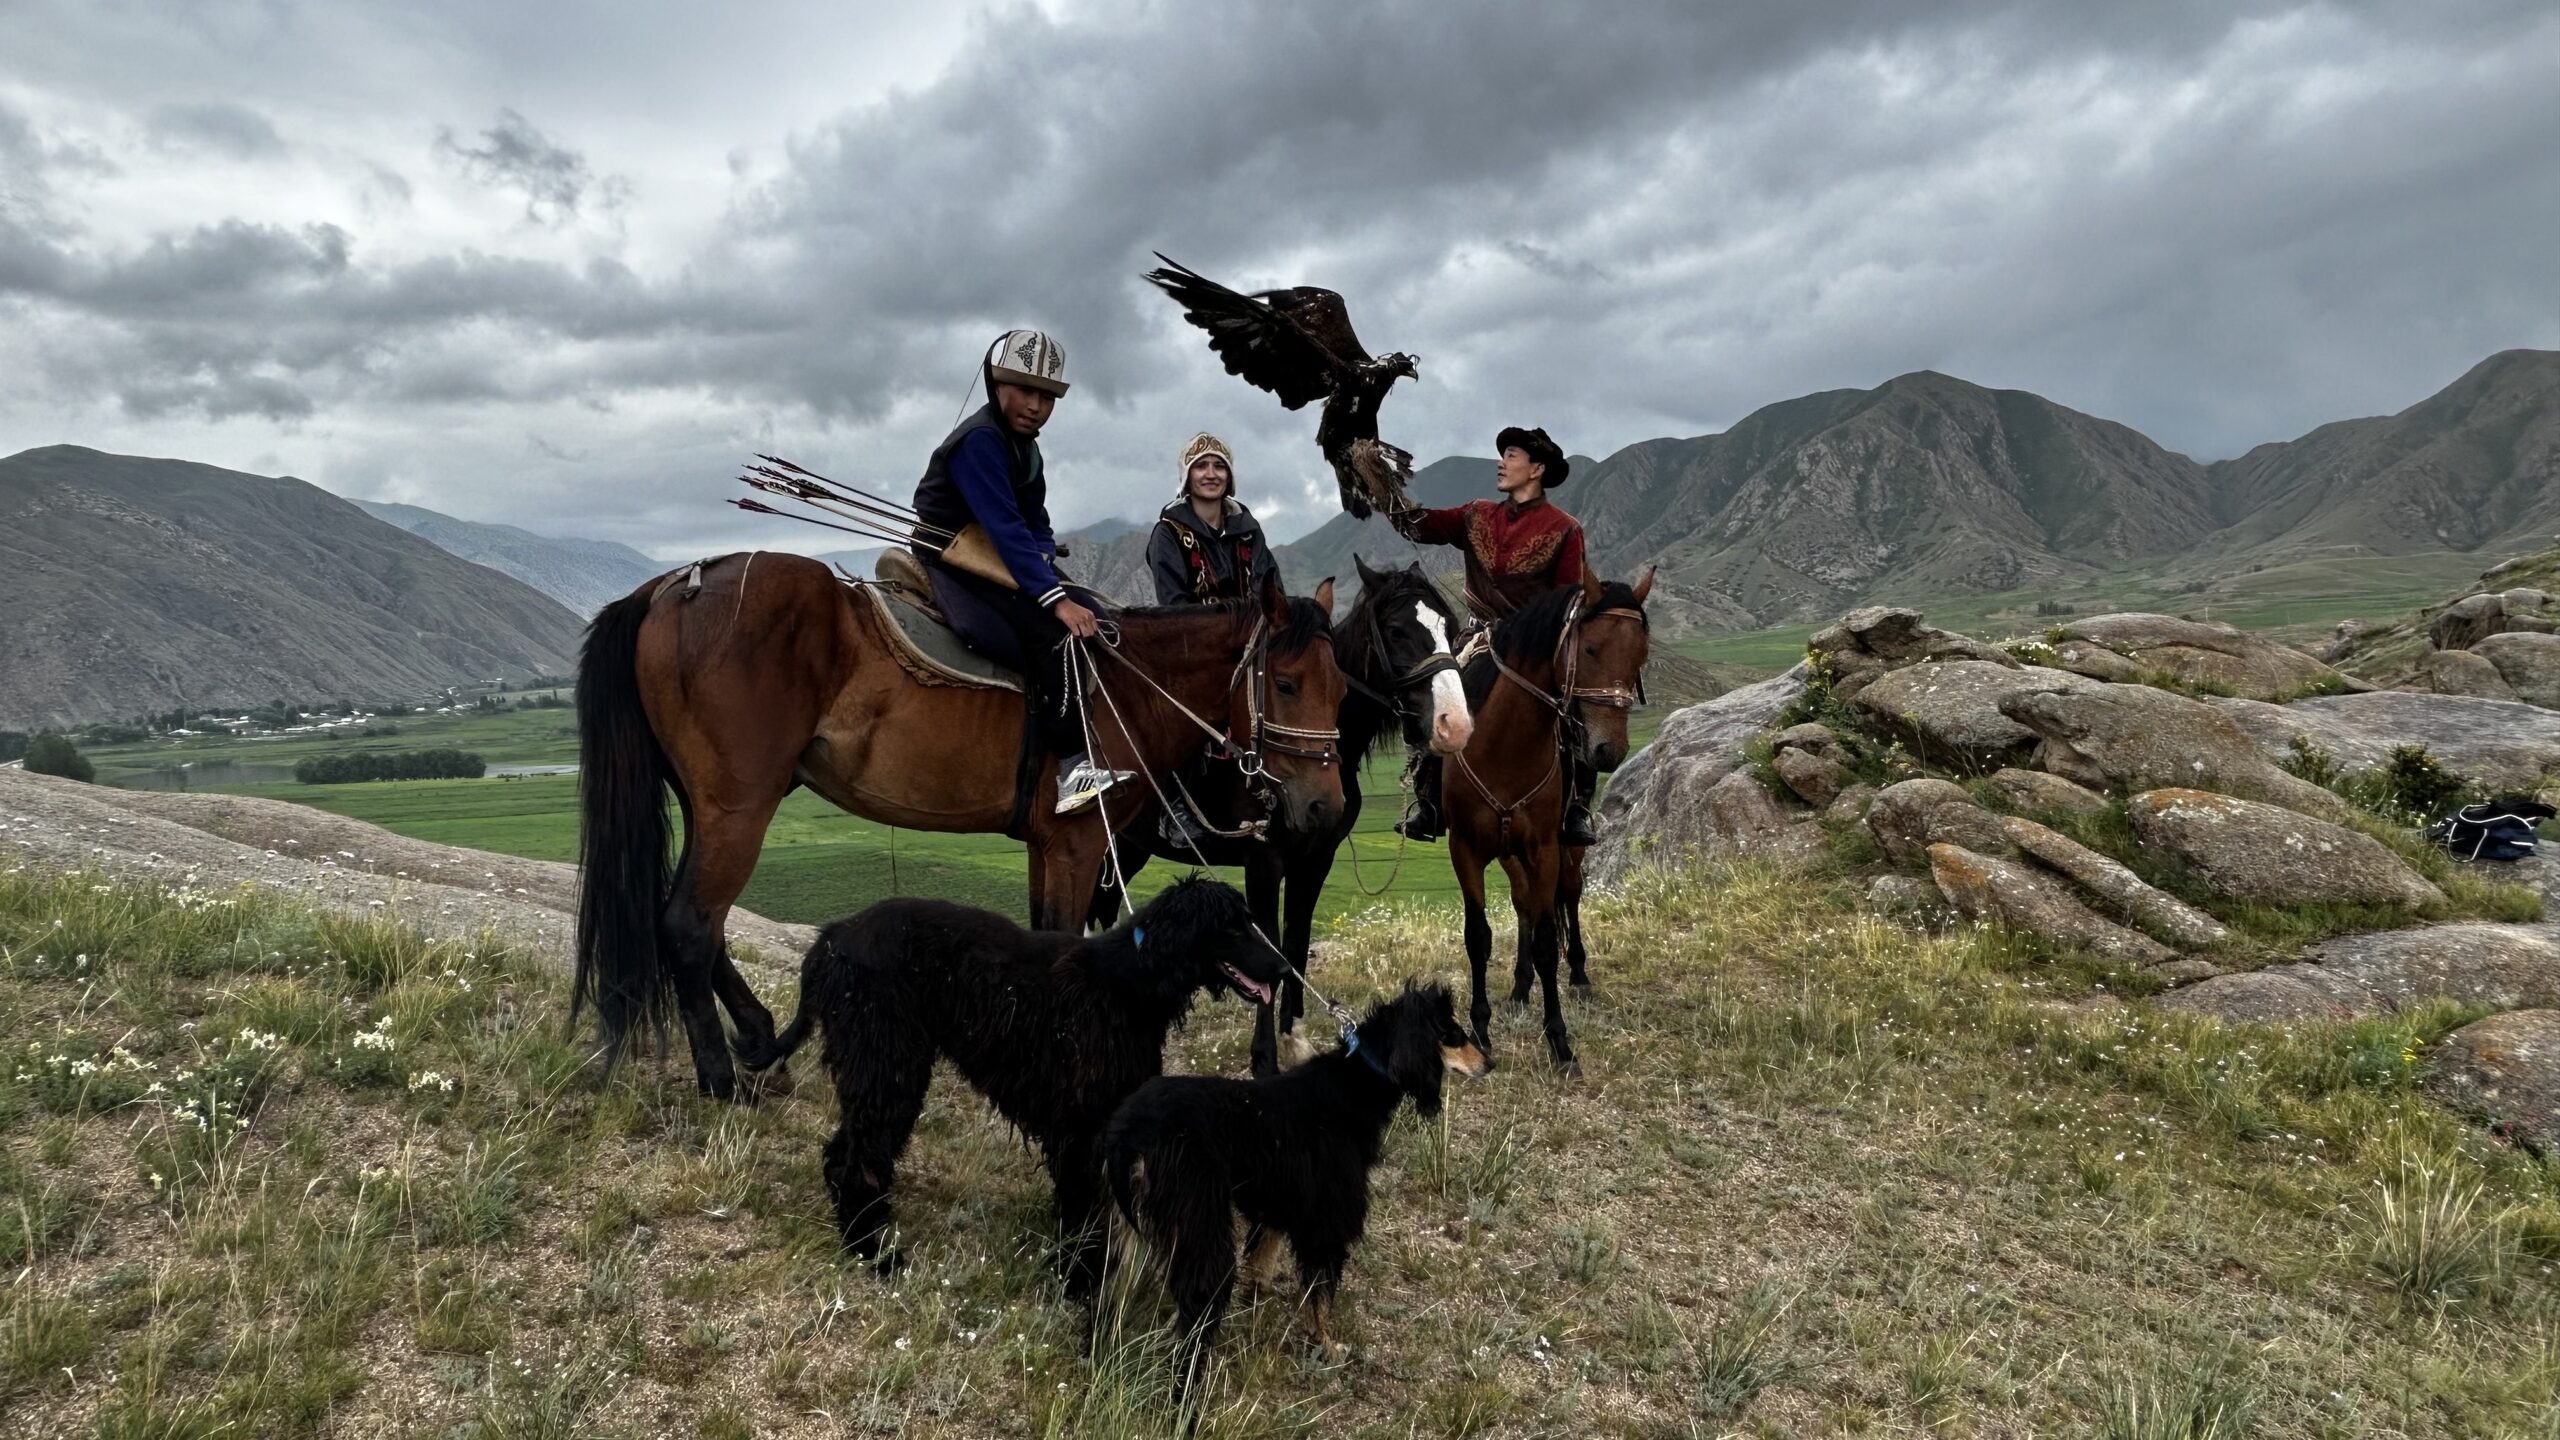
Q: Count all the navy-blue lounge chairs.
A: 0